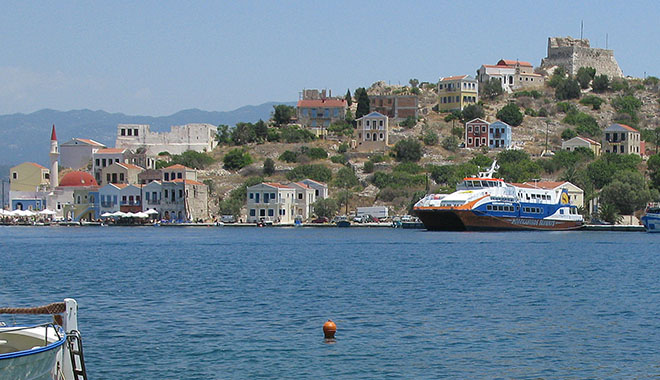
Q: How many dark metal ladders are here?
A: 1